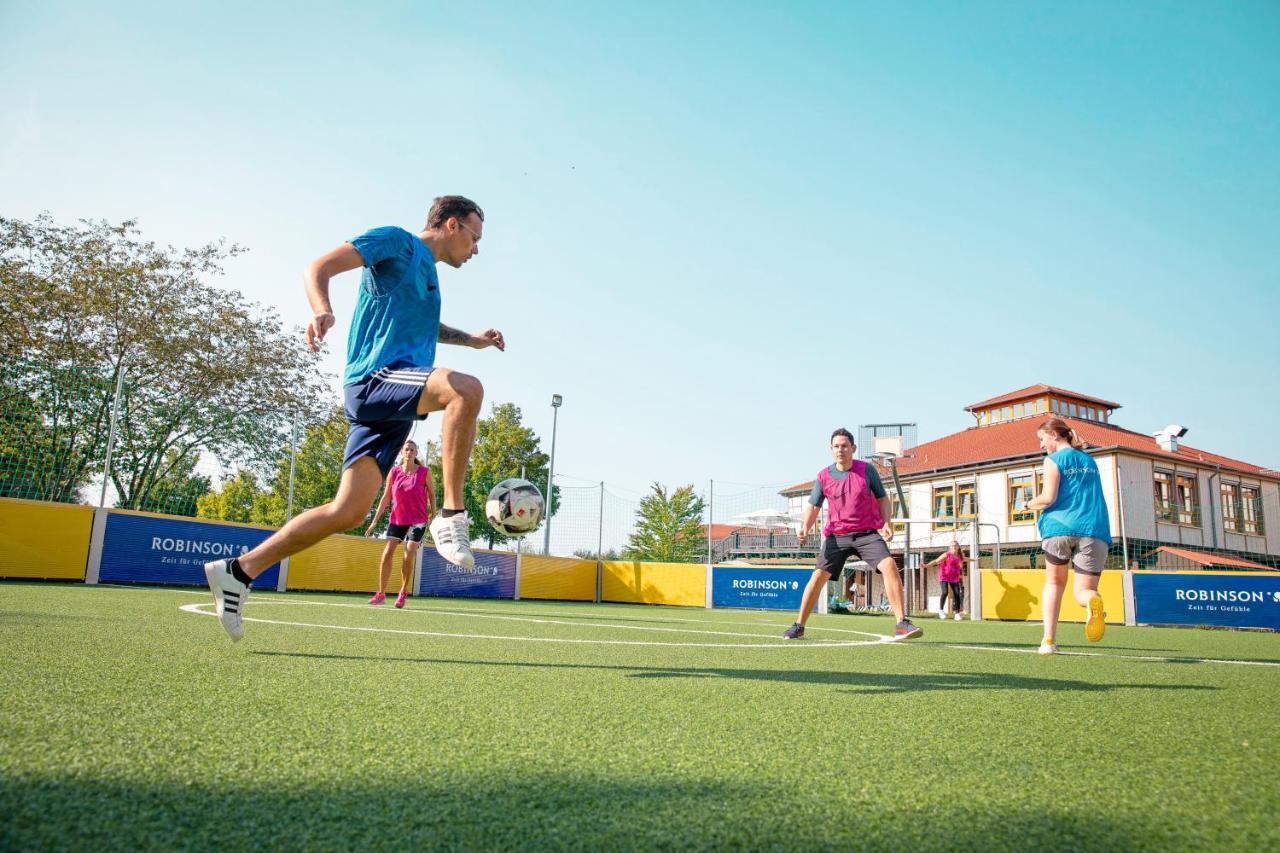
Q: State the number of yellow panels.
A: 5